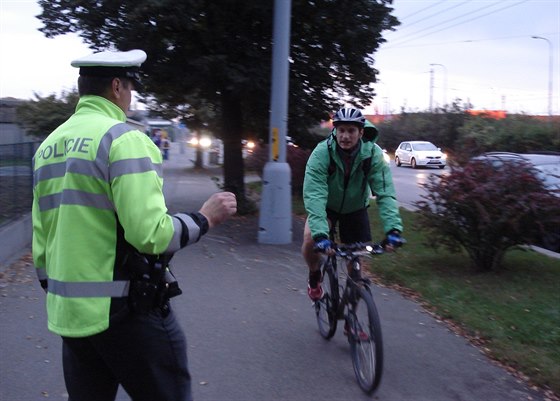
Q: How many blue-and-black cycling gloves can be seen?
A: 2